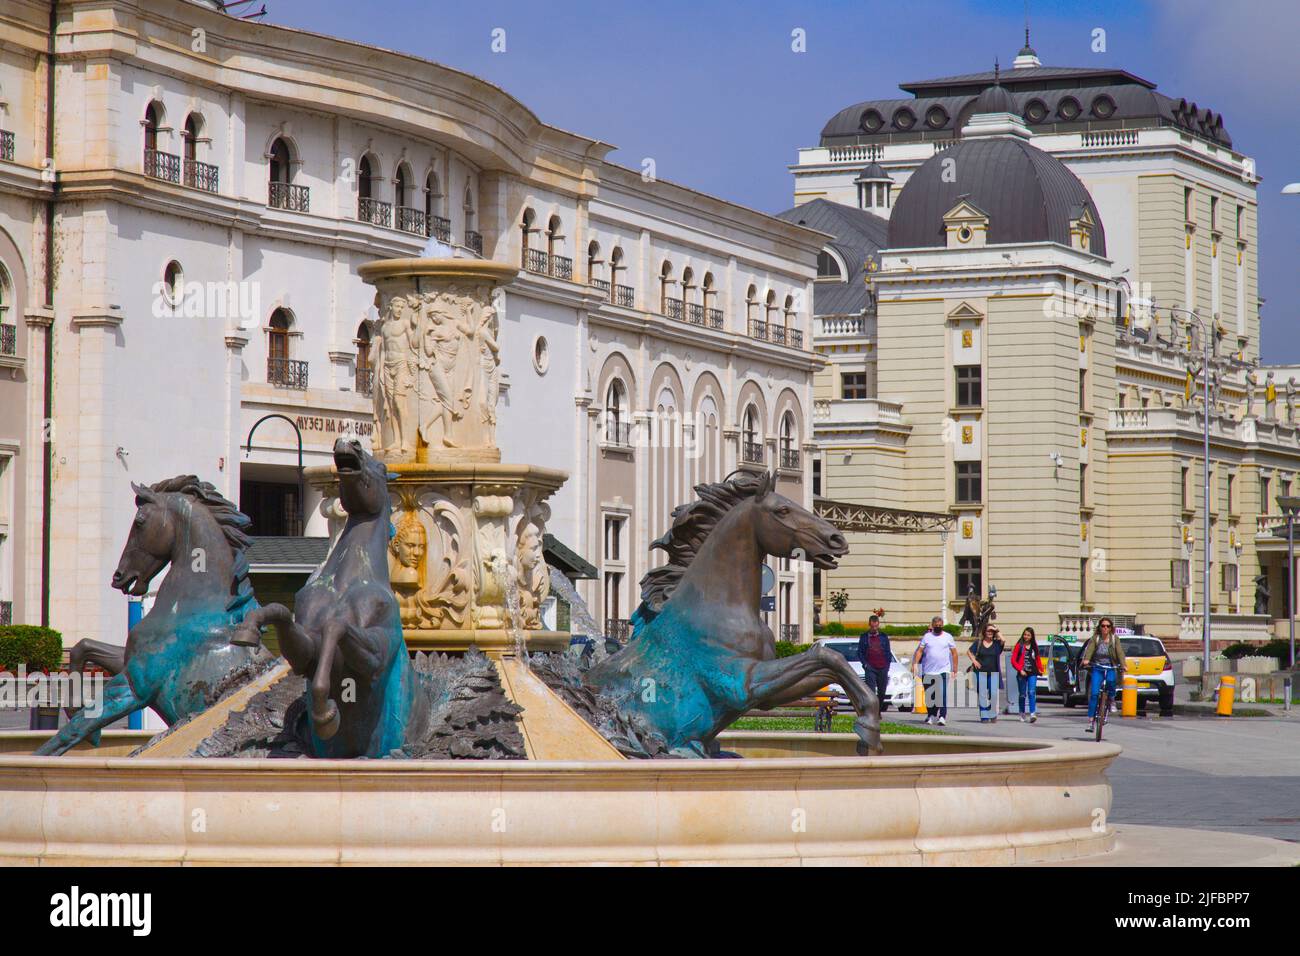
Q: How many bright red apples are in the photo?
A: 0